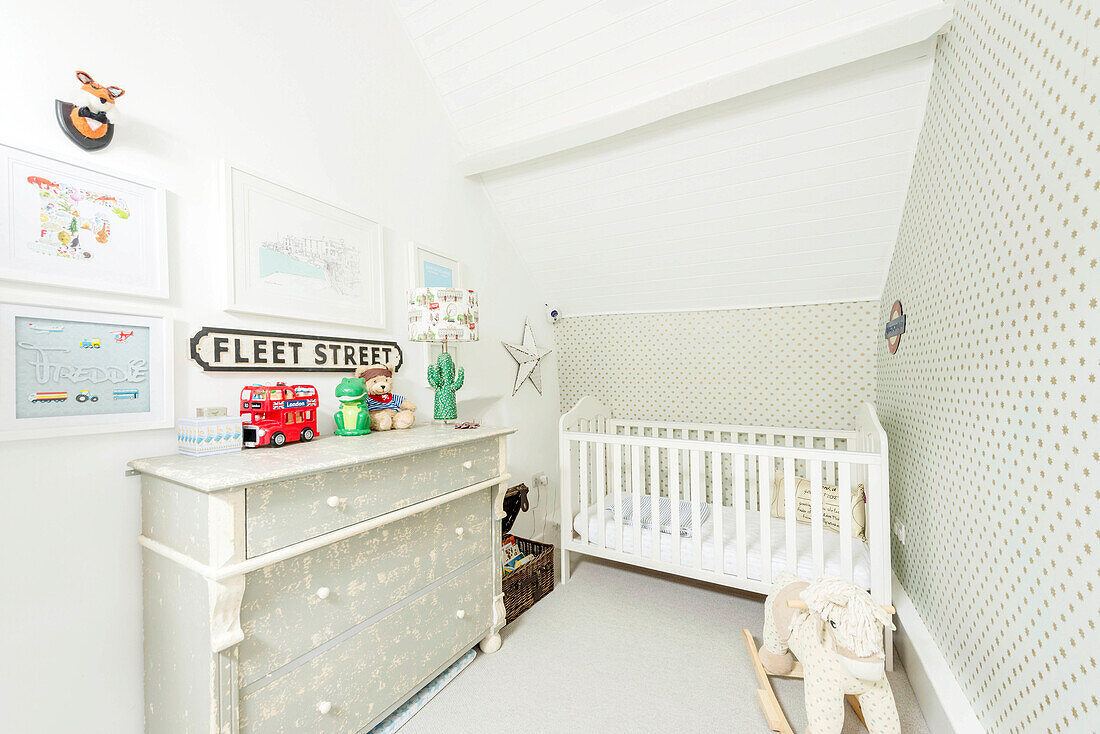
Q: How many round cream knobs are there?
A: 6